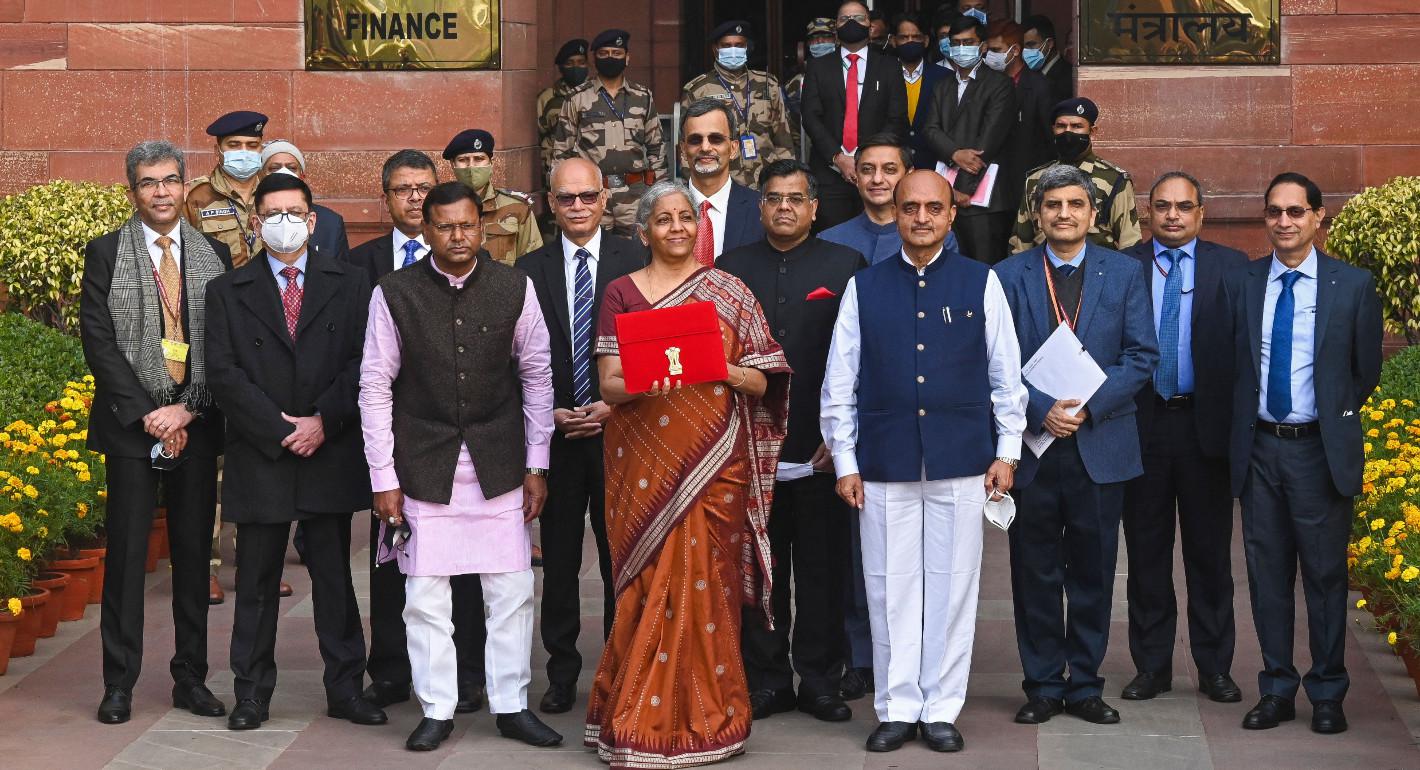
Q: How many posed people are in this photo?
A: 13